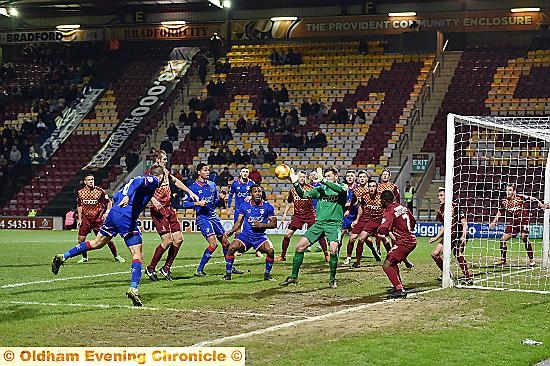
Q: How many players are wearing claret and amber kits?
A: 9